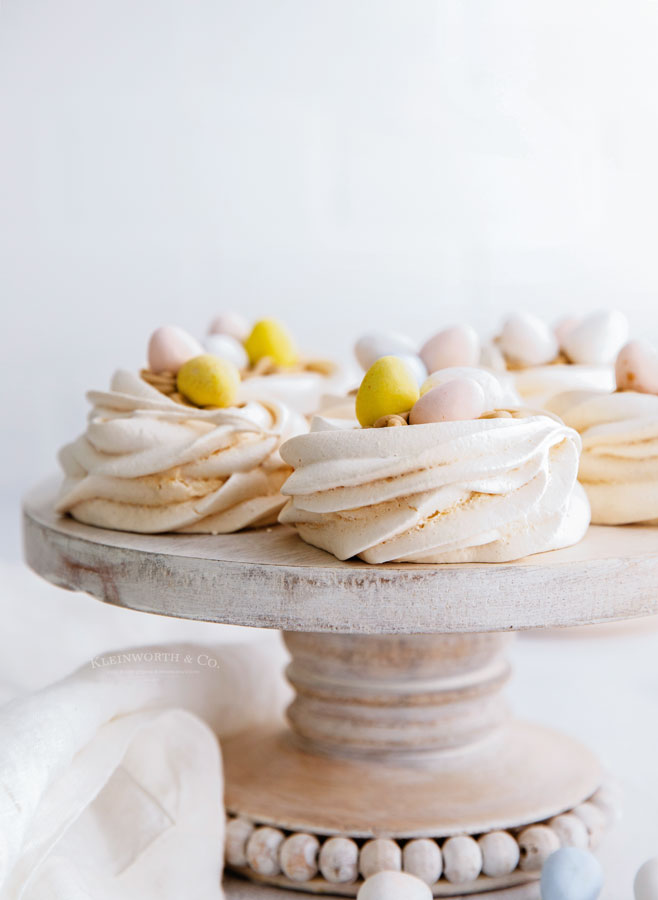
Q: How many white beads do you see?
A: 12